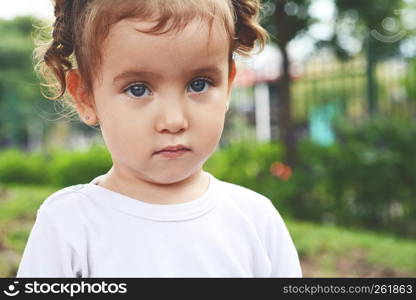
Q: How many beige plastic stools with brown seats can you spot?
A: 0